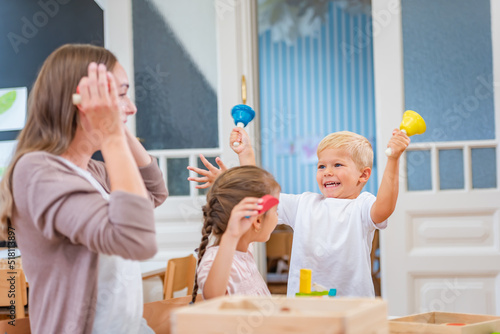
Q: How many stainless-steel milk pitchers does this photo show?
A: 0